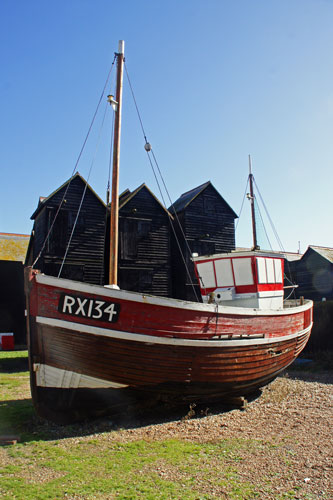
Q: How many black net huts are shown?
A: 3